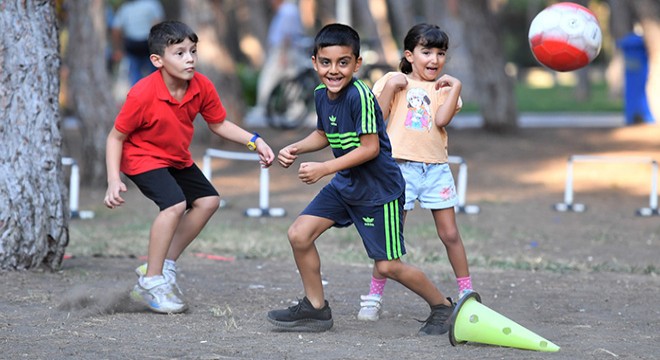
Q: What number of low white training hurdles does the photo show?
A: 4